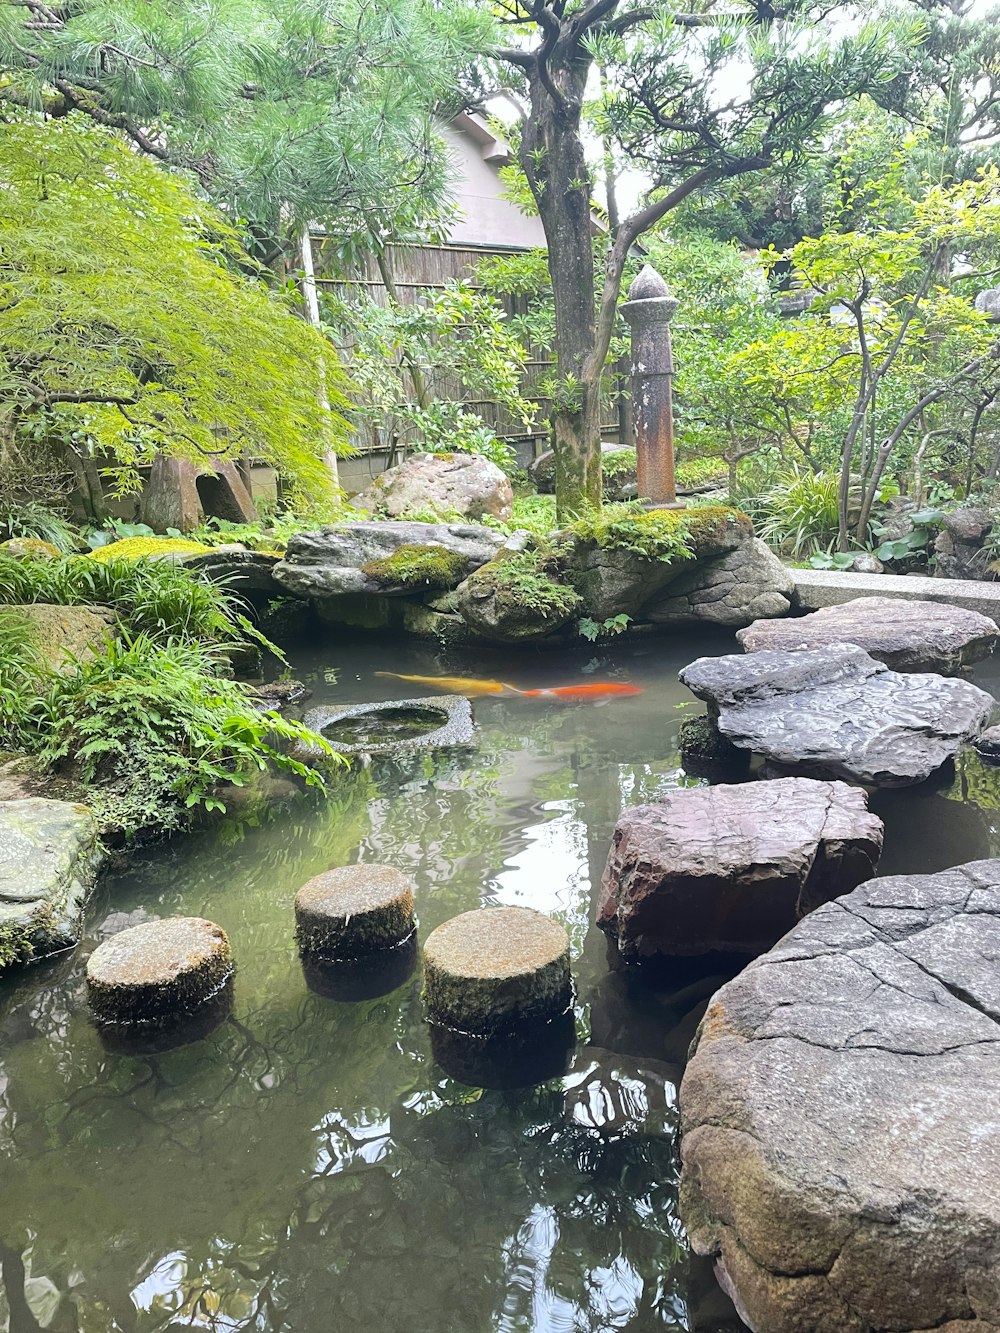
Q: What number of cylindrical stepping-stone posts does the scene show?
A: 3